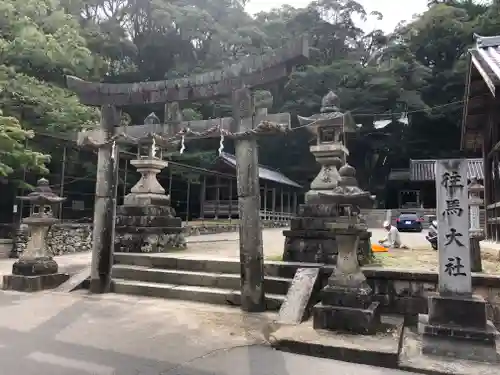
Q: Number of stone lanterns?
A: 5